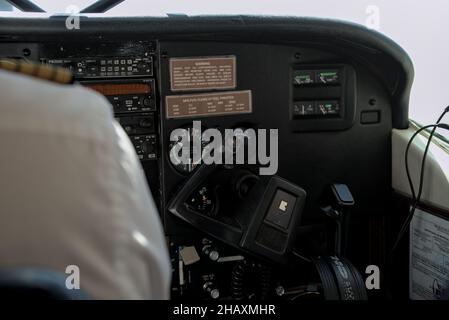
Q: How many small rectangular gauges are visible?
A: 4